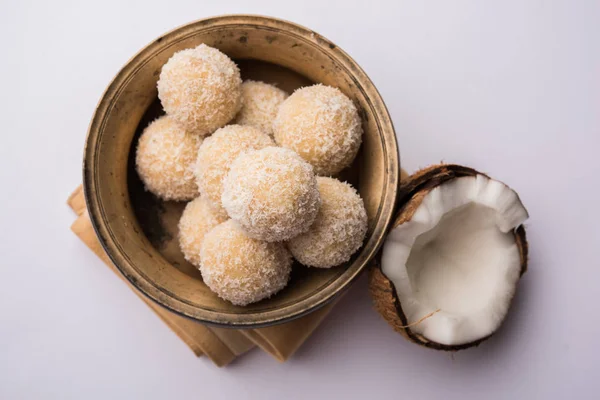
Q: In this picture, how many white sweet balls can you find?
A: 9